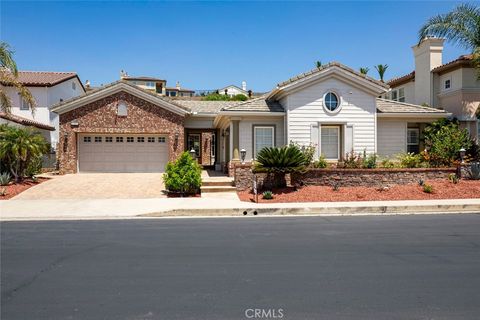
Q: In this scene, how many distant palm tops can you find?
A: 3